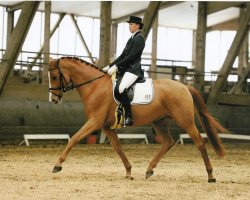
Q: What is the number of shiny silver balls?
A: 0